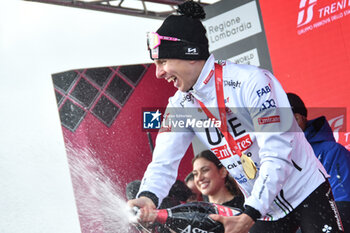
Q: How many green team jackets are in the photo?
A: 0